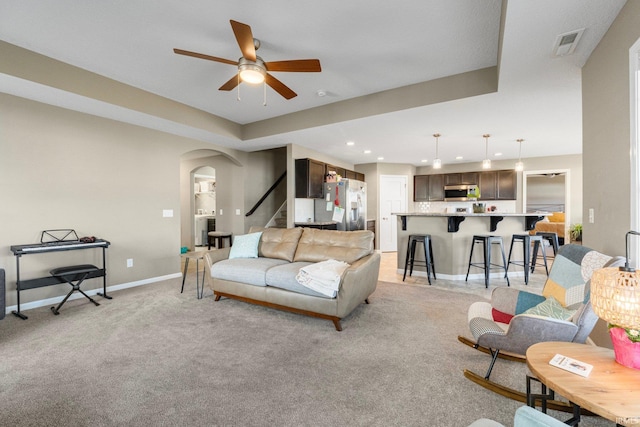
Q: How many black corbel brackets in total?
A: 4